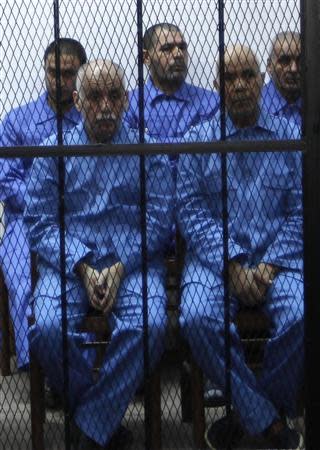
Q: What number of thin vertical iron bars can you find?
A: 3